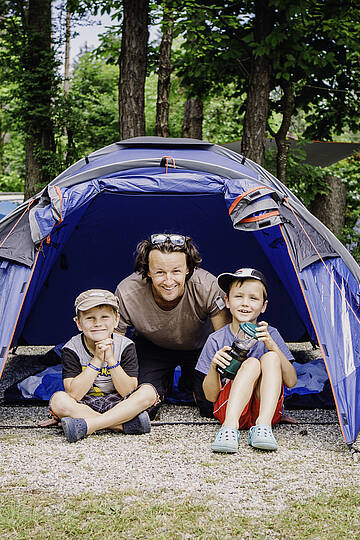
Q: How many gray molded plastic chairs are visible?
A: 0